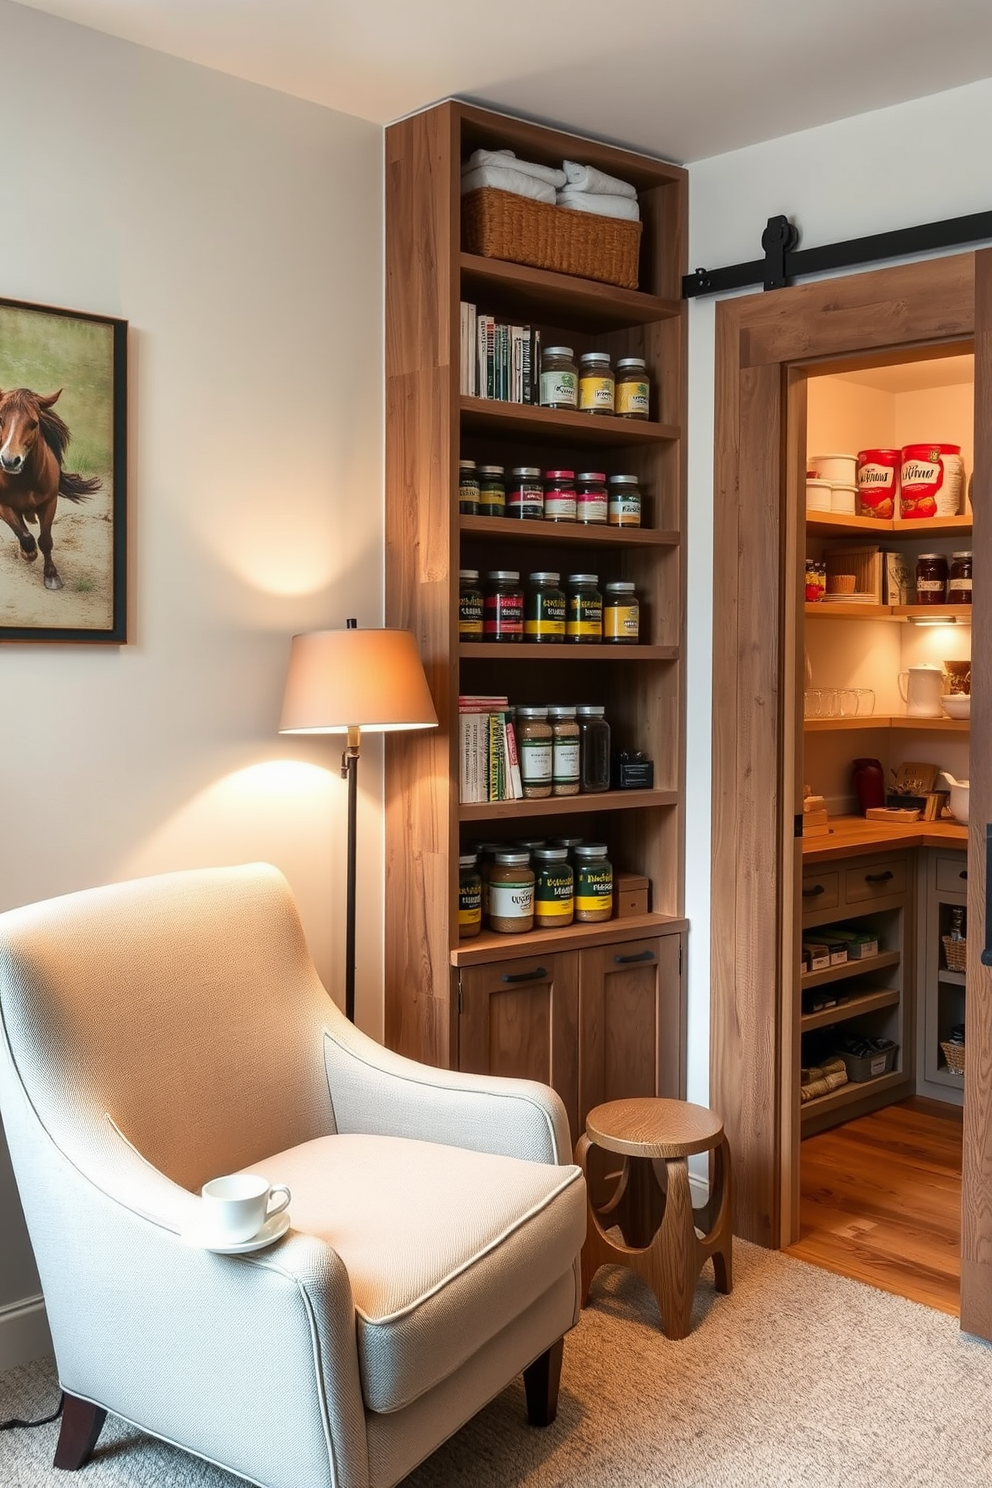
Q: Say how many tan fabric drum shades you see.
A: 1